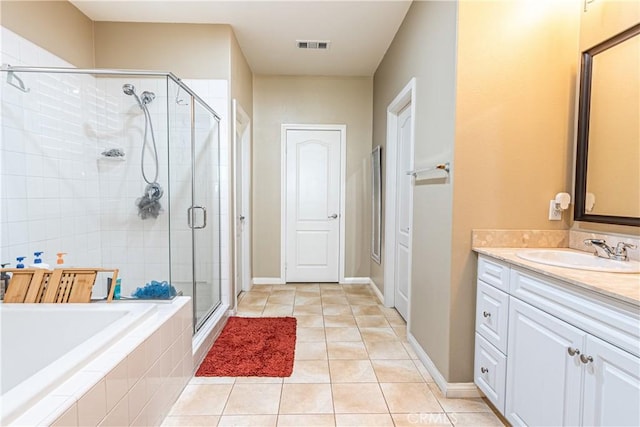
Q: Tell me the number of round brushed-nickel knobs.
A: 4